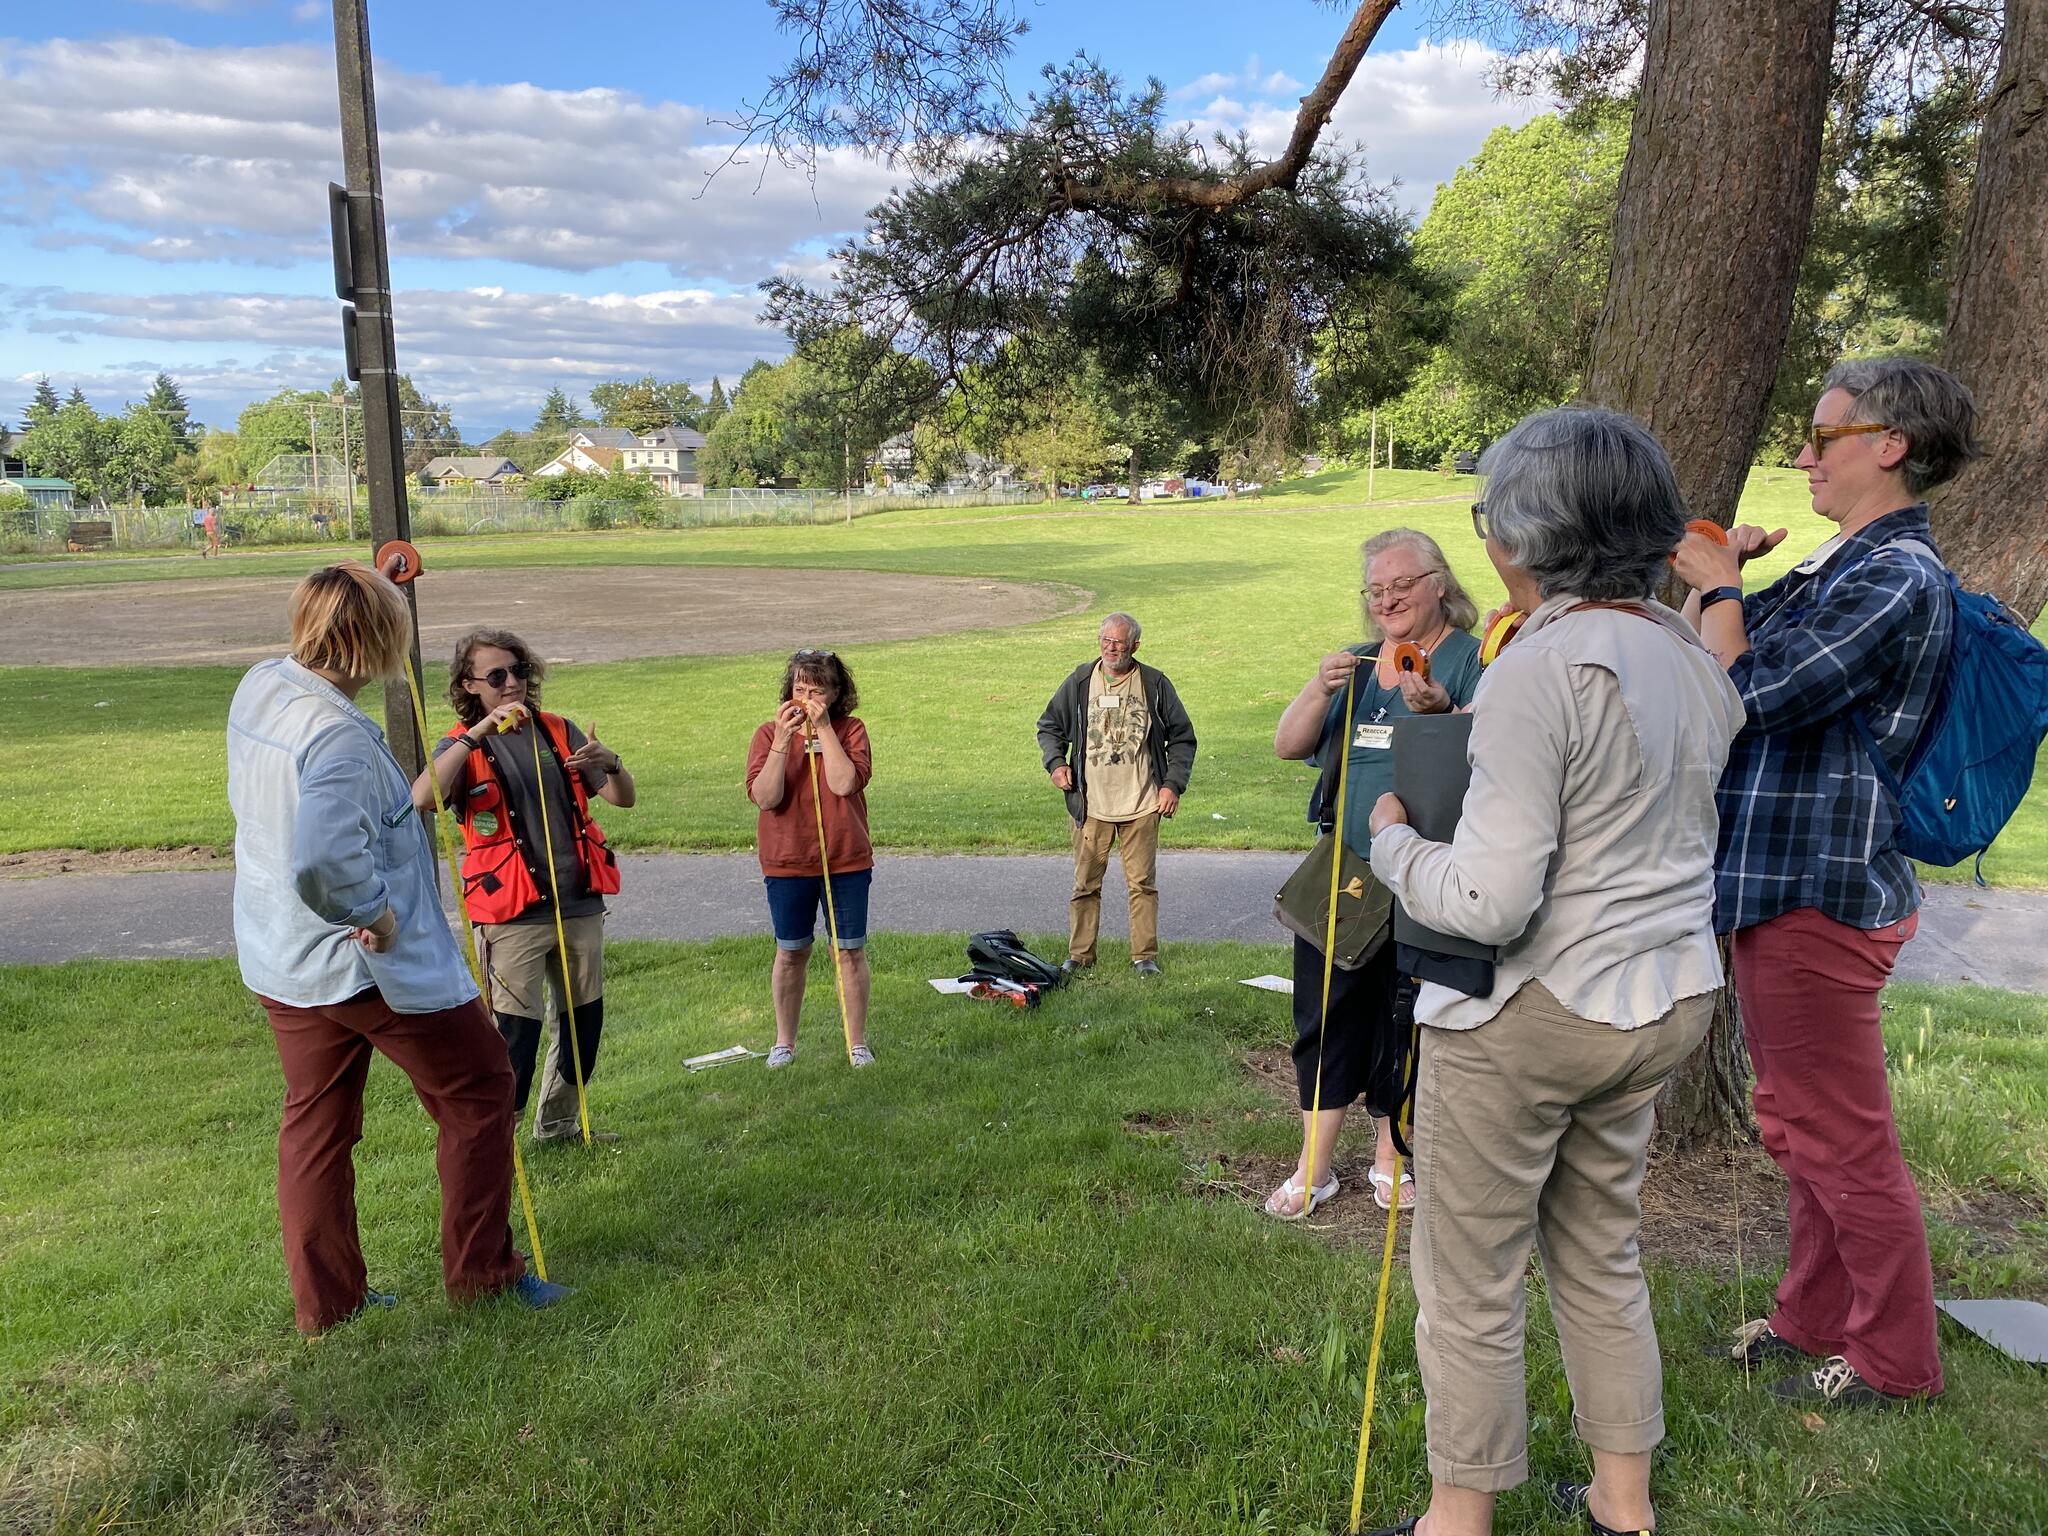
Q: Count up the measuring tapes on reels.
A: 6